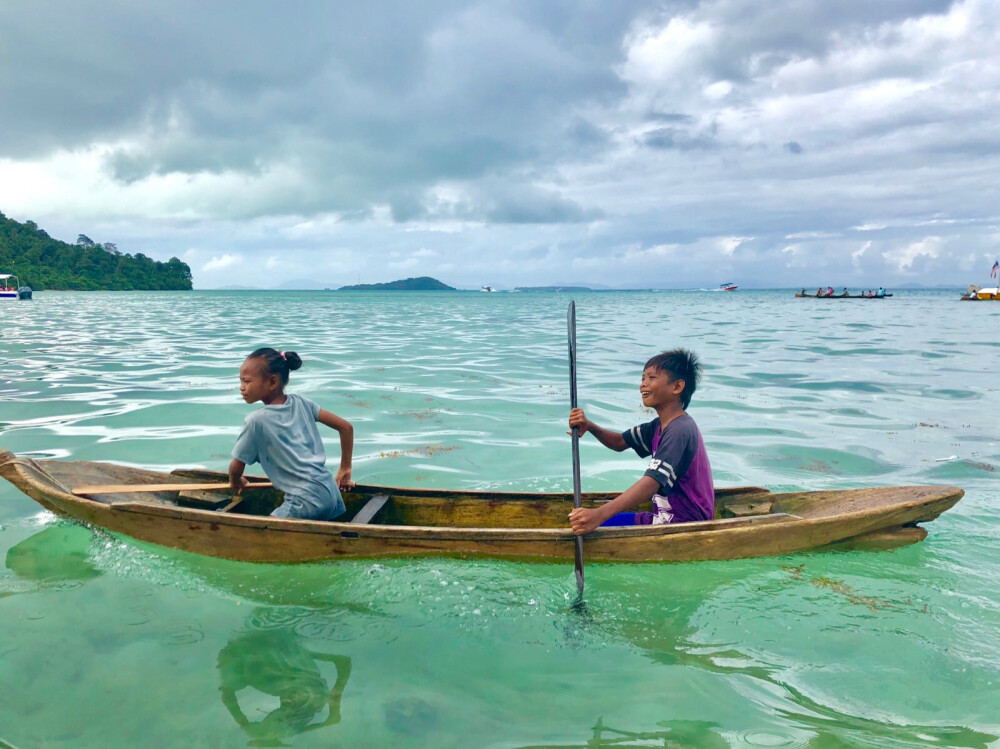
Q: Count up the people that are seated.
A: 2